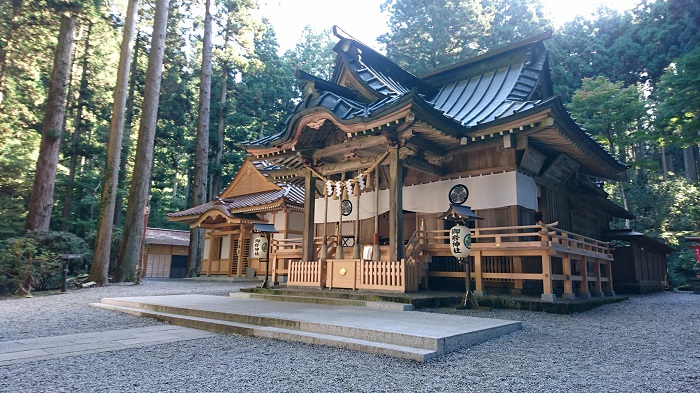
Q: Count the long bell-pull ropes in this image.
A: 4